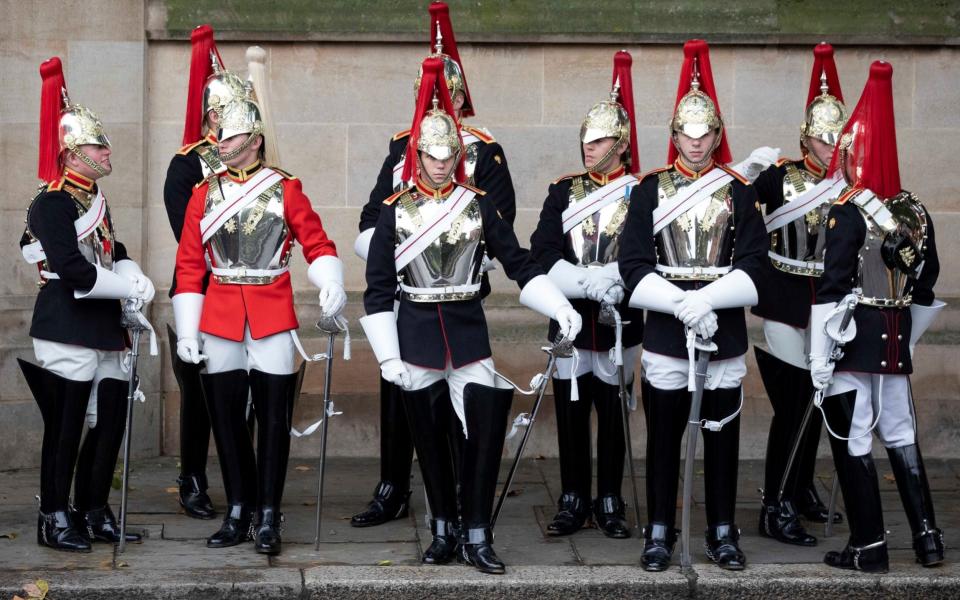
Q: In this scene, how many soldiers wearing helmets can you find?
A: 9